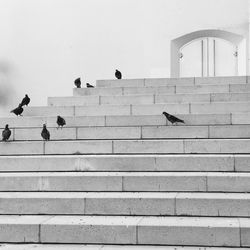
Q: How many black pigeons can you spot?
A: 9